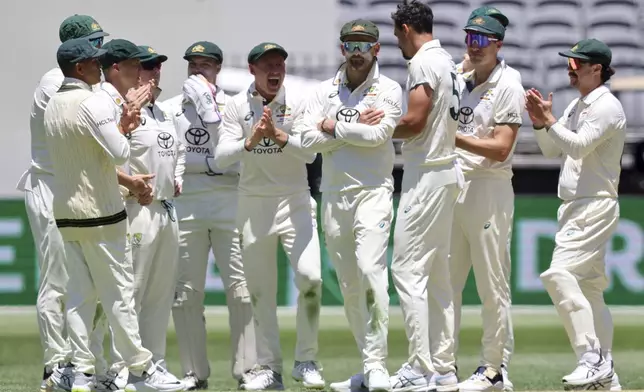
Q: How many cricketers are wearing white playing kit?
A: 10